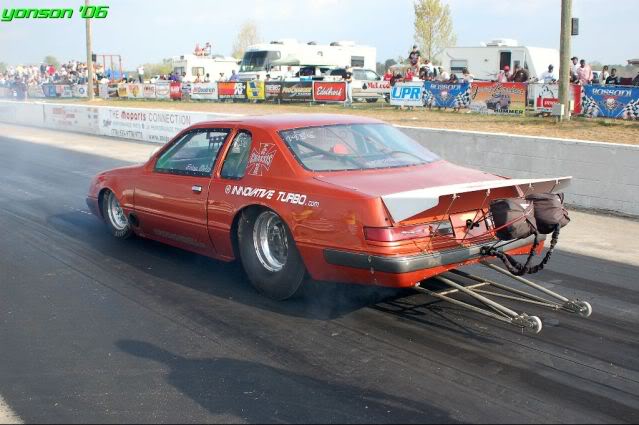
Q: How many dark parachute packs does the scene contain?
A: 2